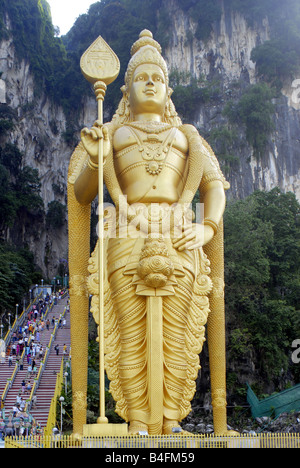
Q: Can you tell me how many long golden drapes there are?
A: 2